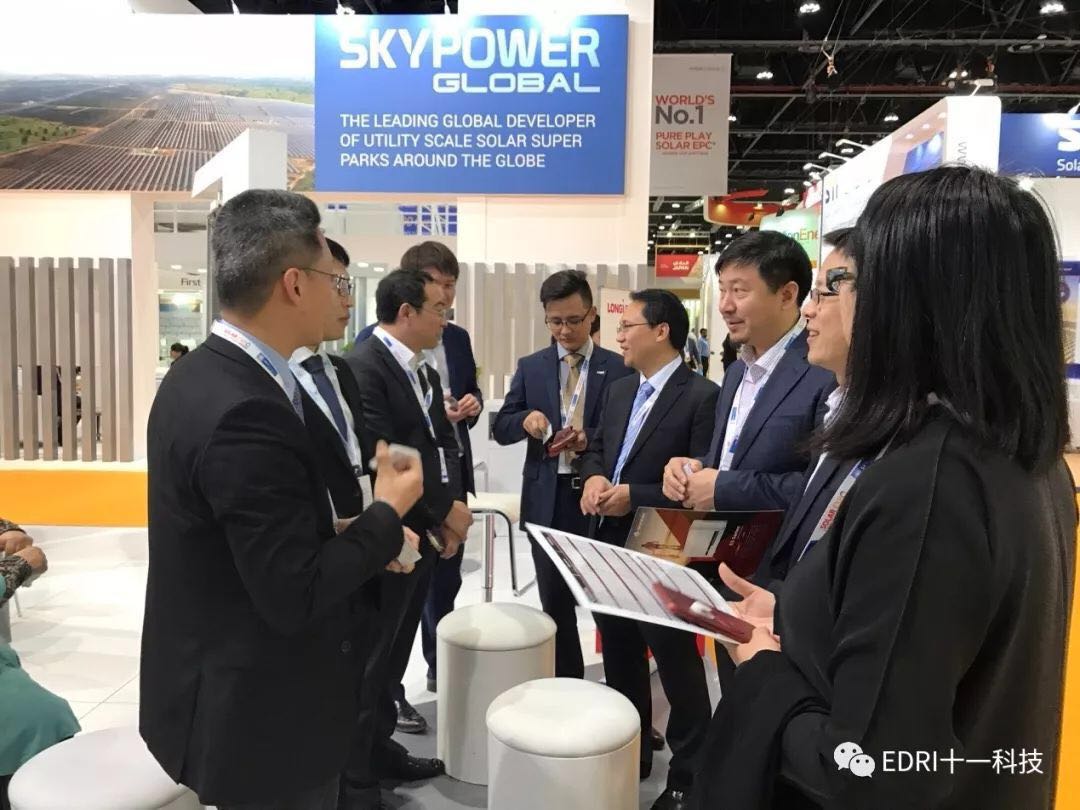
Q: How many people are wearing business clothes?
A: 9